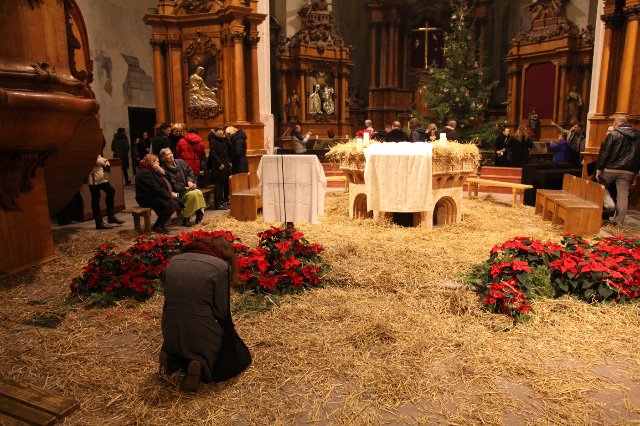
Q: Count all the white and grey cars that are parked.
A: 0